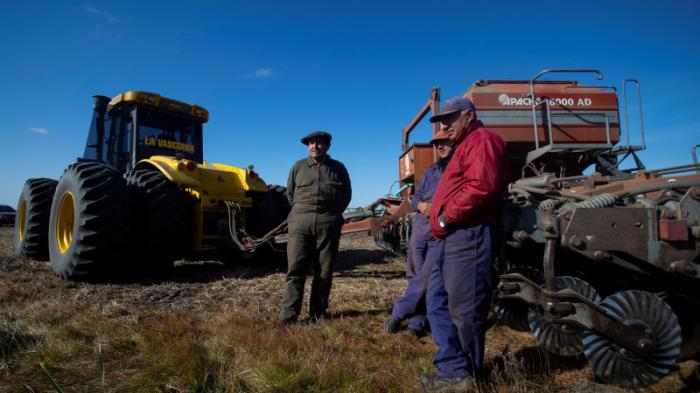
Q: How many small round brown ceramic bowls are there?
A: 0